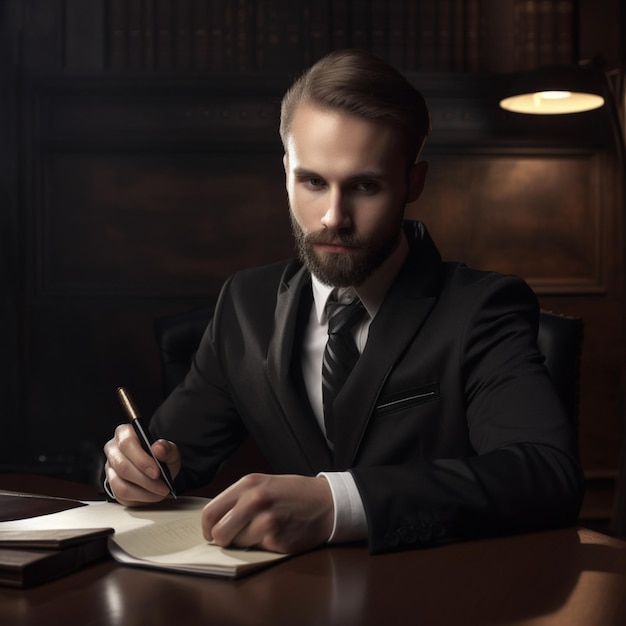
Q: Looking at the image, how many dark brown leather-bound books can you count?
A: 2